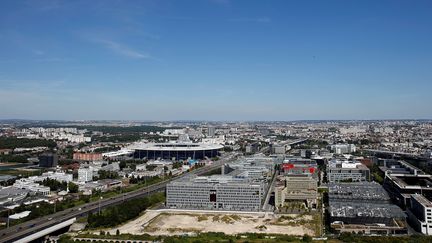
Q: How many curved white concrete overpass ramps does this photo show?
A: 1